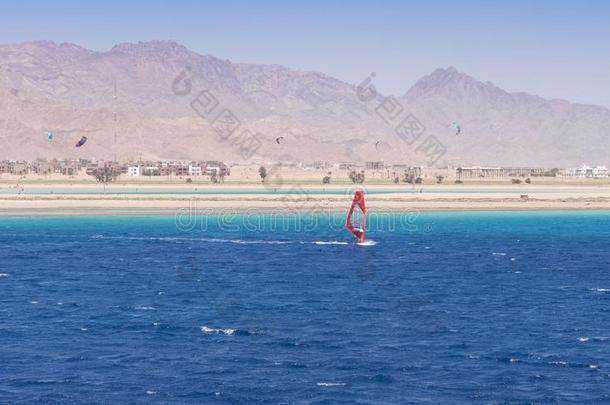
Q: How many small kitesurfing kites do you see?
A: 5